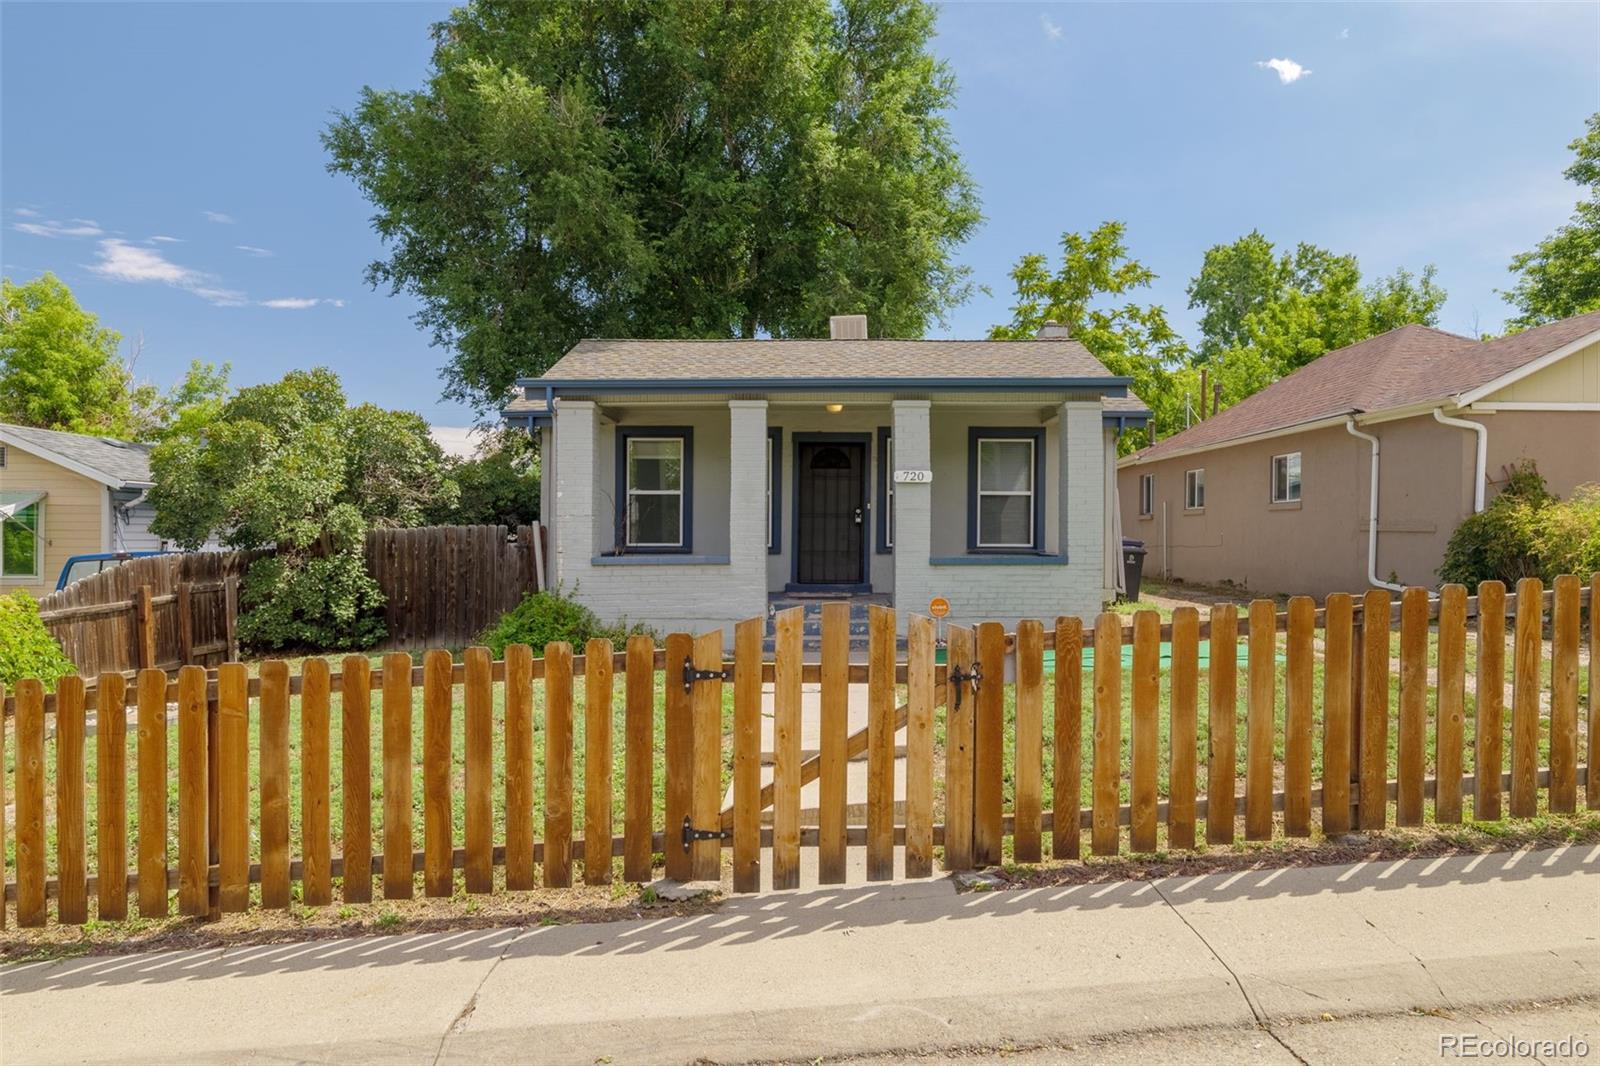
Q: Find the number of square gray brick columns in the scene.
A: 4